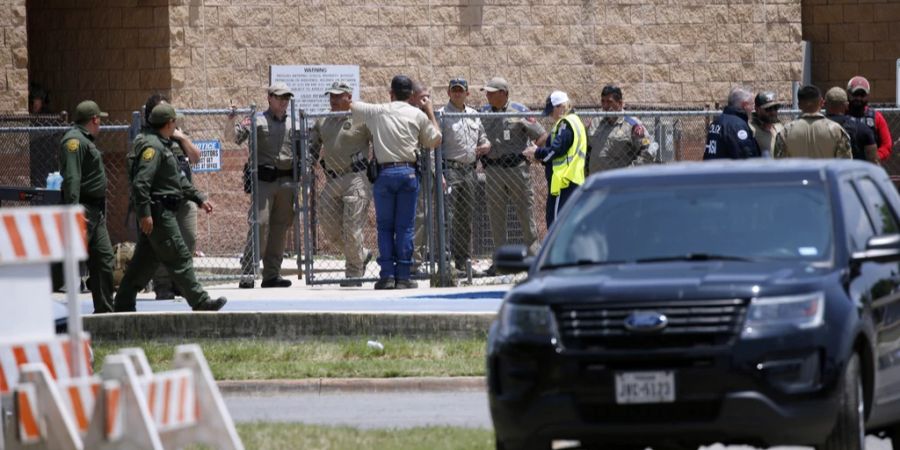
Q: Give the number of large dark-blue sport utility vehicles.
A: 1